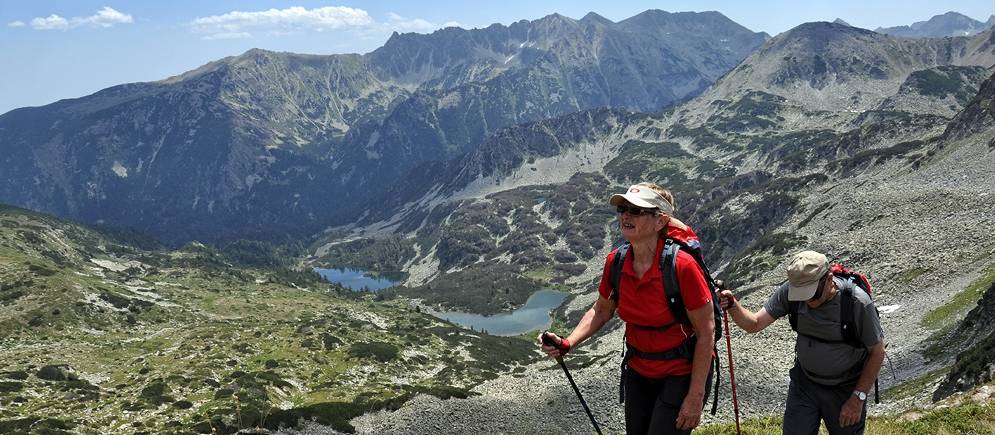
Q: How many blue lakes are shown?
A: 2